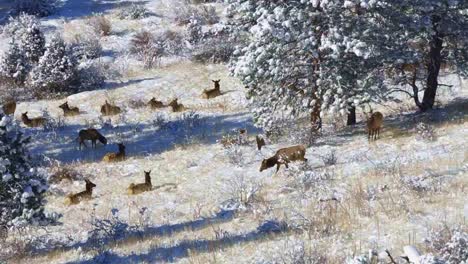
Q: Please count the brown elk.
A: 13